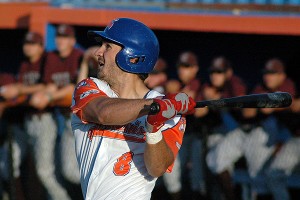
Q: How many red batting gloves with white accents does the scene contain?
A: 2